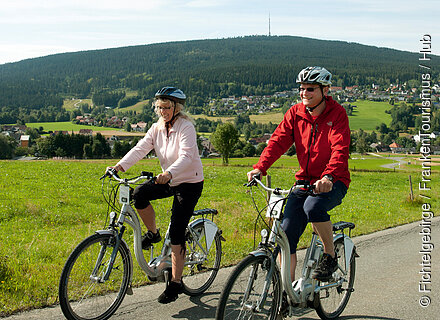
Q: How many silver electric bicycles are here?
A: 2